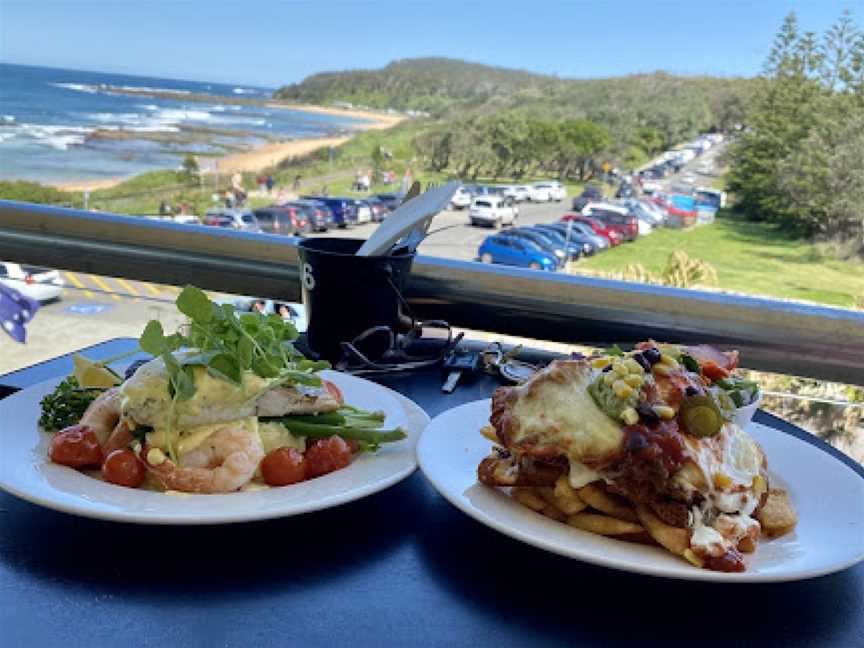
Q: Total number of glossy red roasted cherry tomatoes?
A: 4